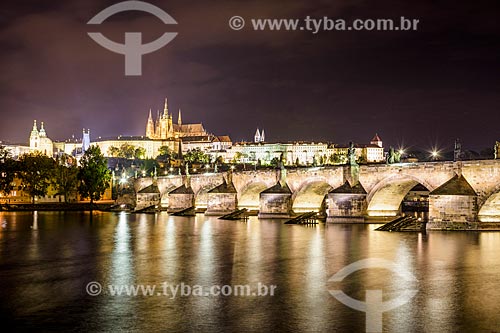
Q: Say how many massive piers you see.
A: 6